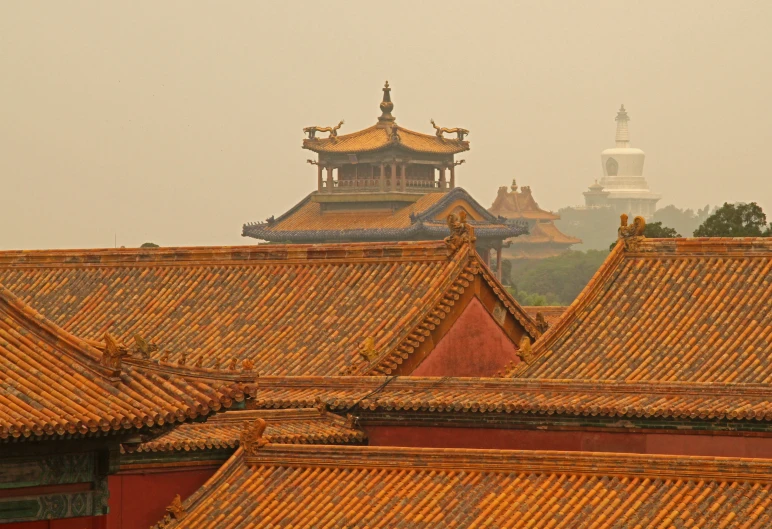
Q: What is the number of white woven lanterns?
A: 0